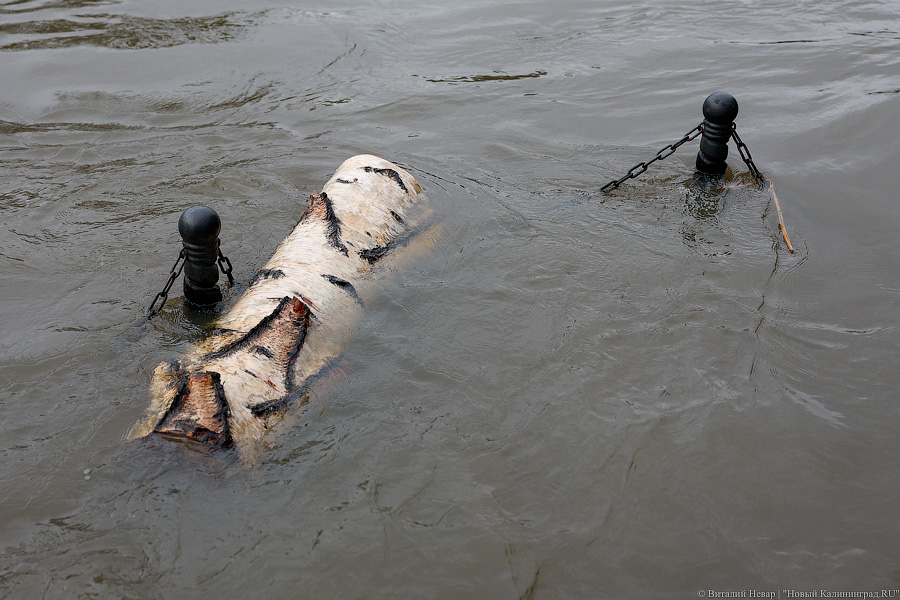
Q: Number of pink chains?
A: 0